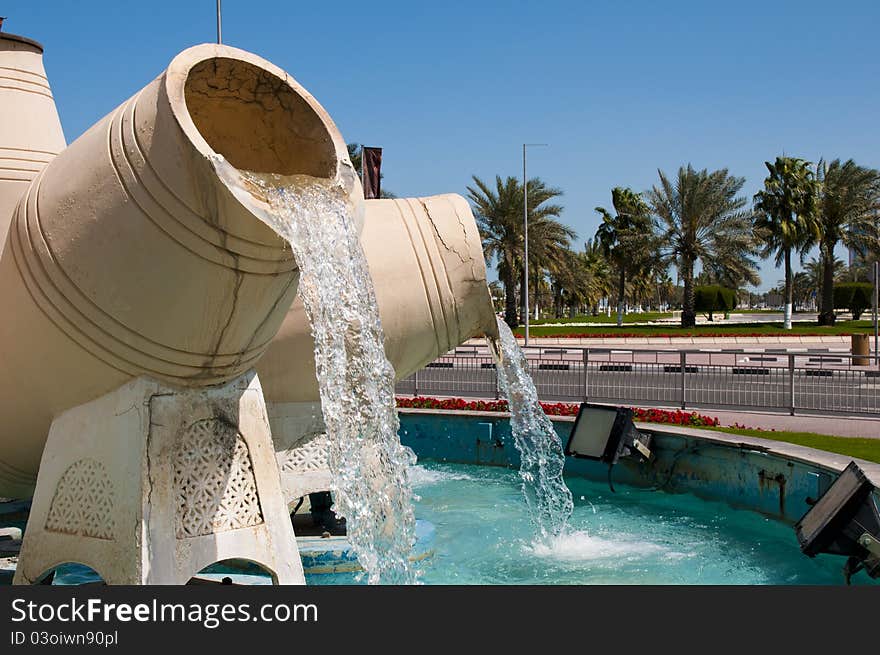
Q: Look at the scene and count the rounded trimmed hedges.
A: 2